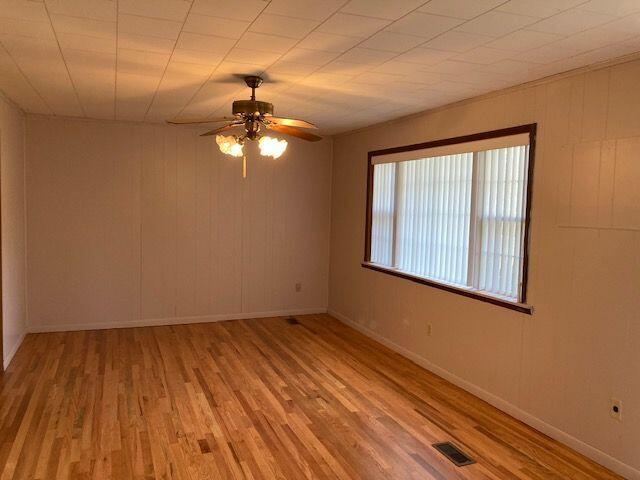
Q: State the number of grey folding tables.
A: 0